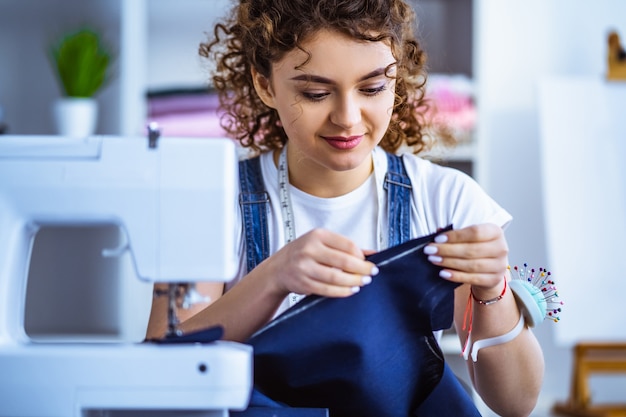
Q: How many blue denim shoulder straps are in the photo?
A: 2